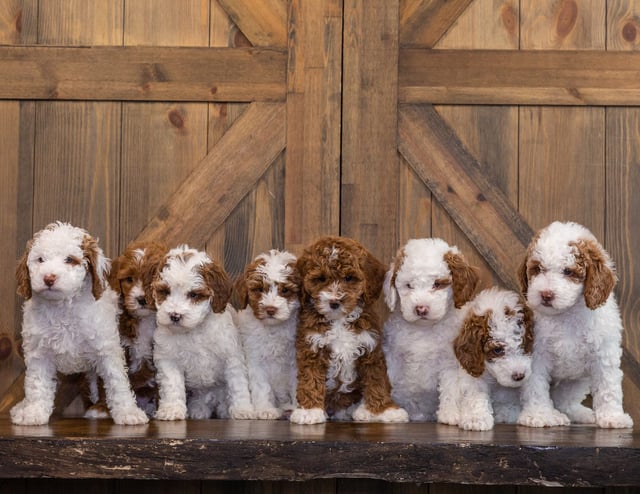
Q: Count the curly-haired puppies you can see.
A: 8